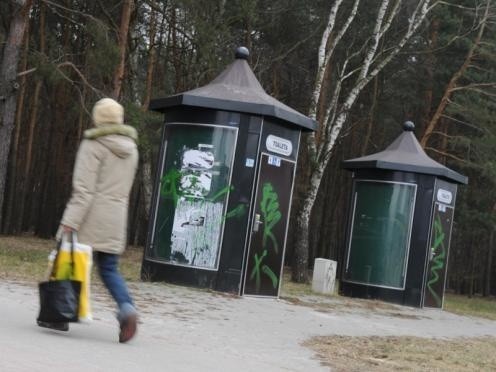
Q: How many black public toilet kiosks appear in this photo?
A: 2